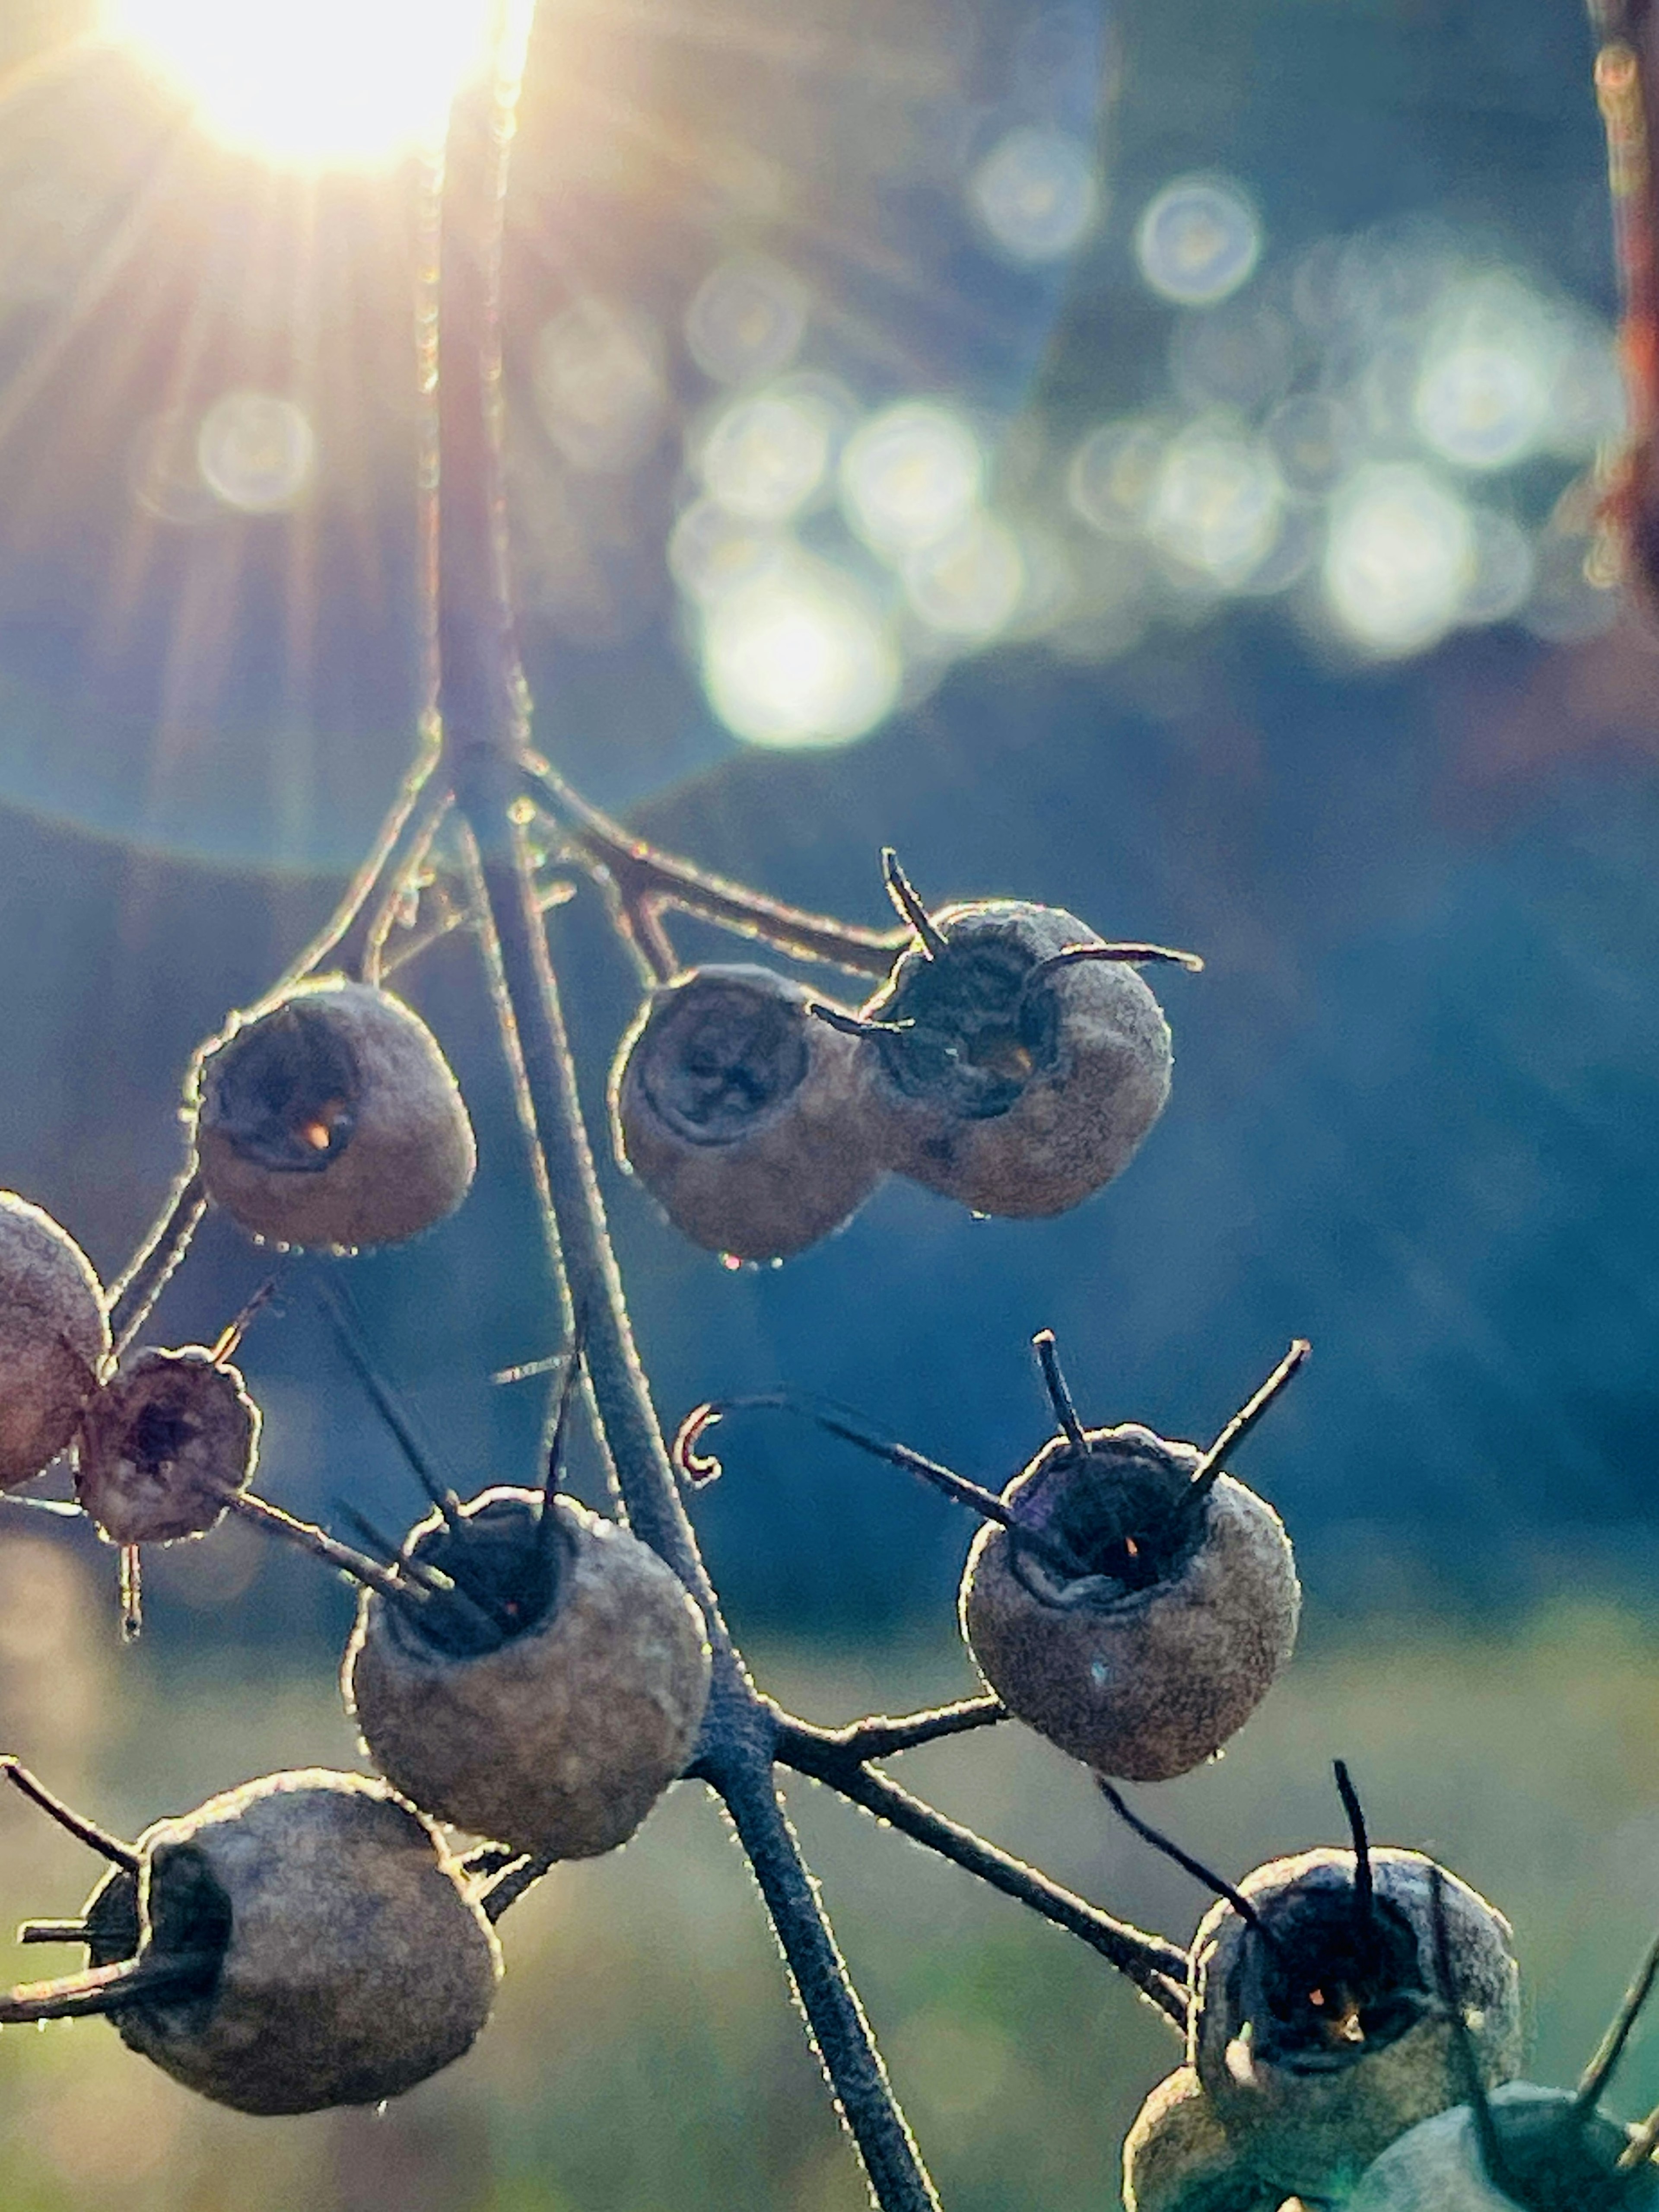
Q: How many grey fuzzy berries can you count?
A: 11